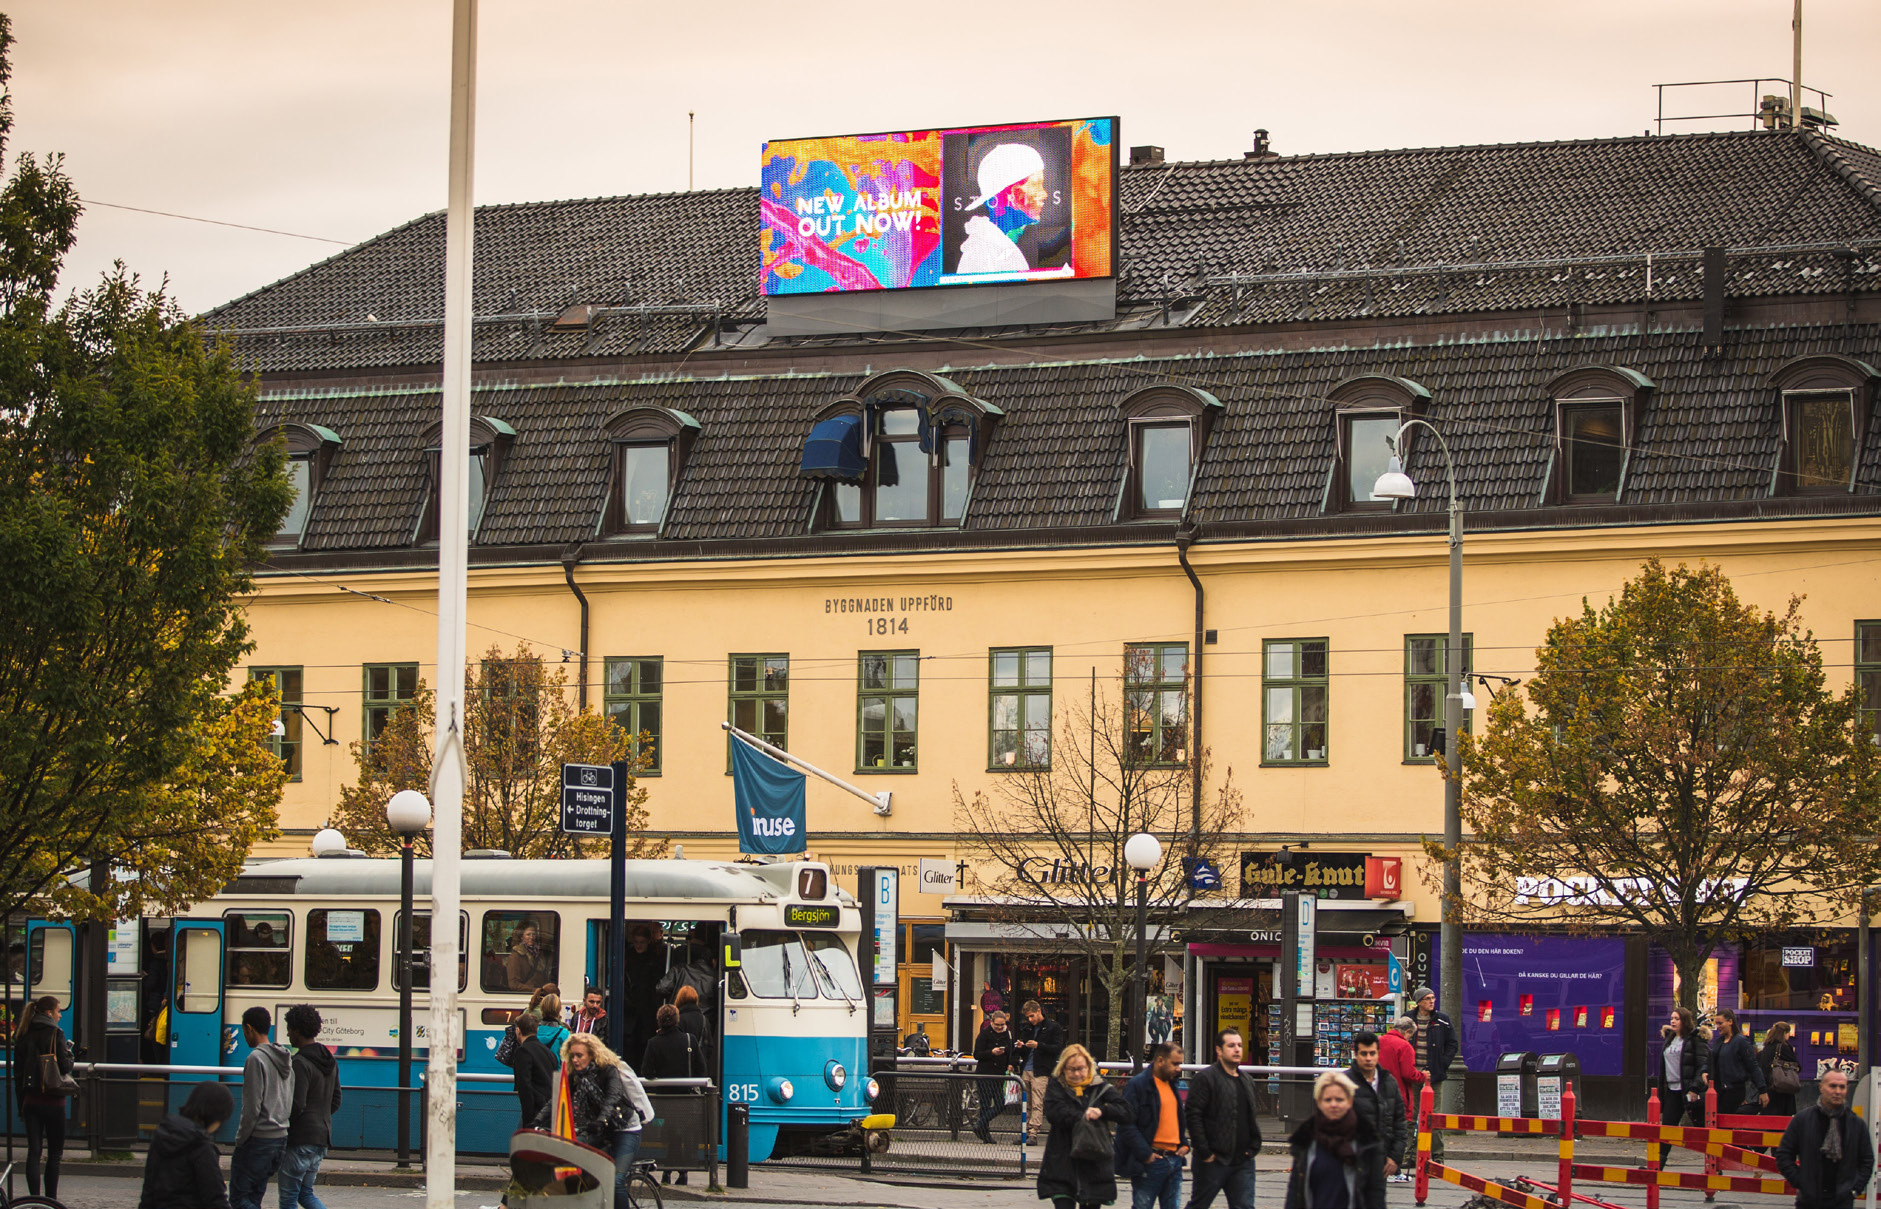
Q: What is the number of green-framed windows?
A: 11